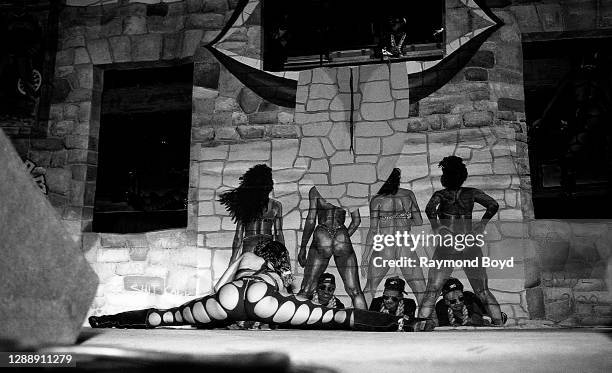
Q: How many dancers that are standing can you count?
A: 4